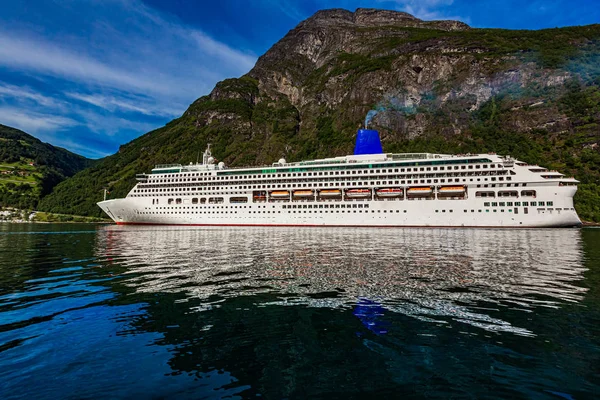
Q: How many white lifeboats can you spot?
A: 2